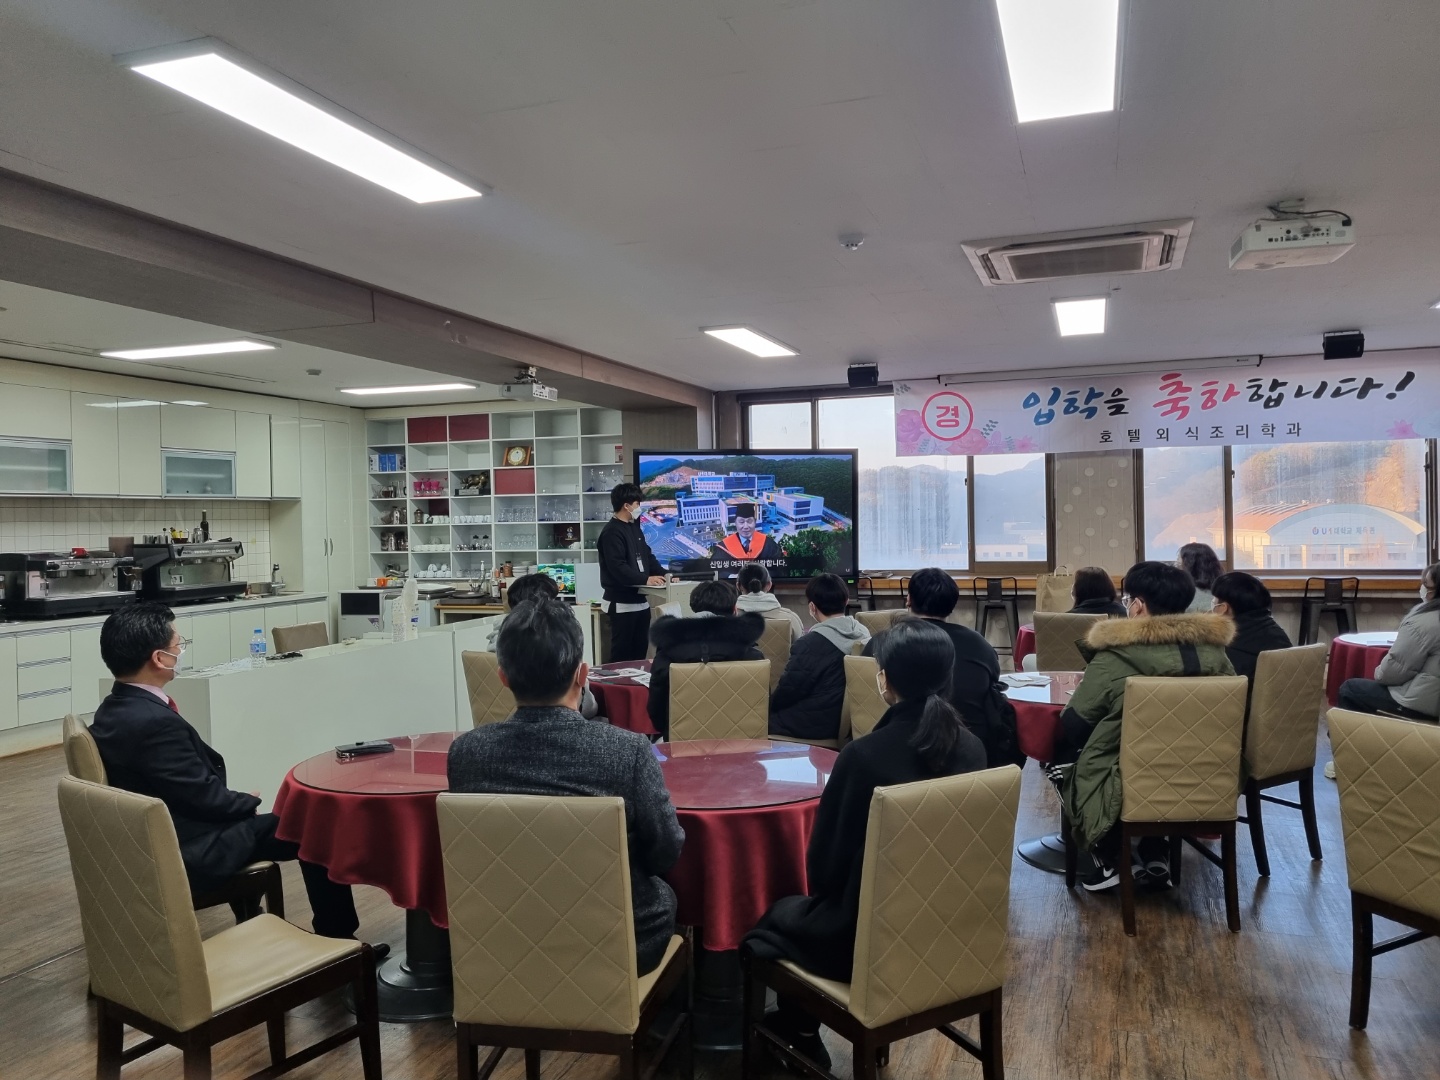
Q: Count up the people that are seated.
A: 13